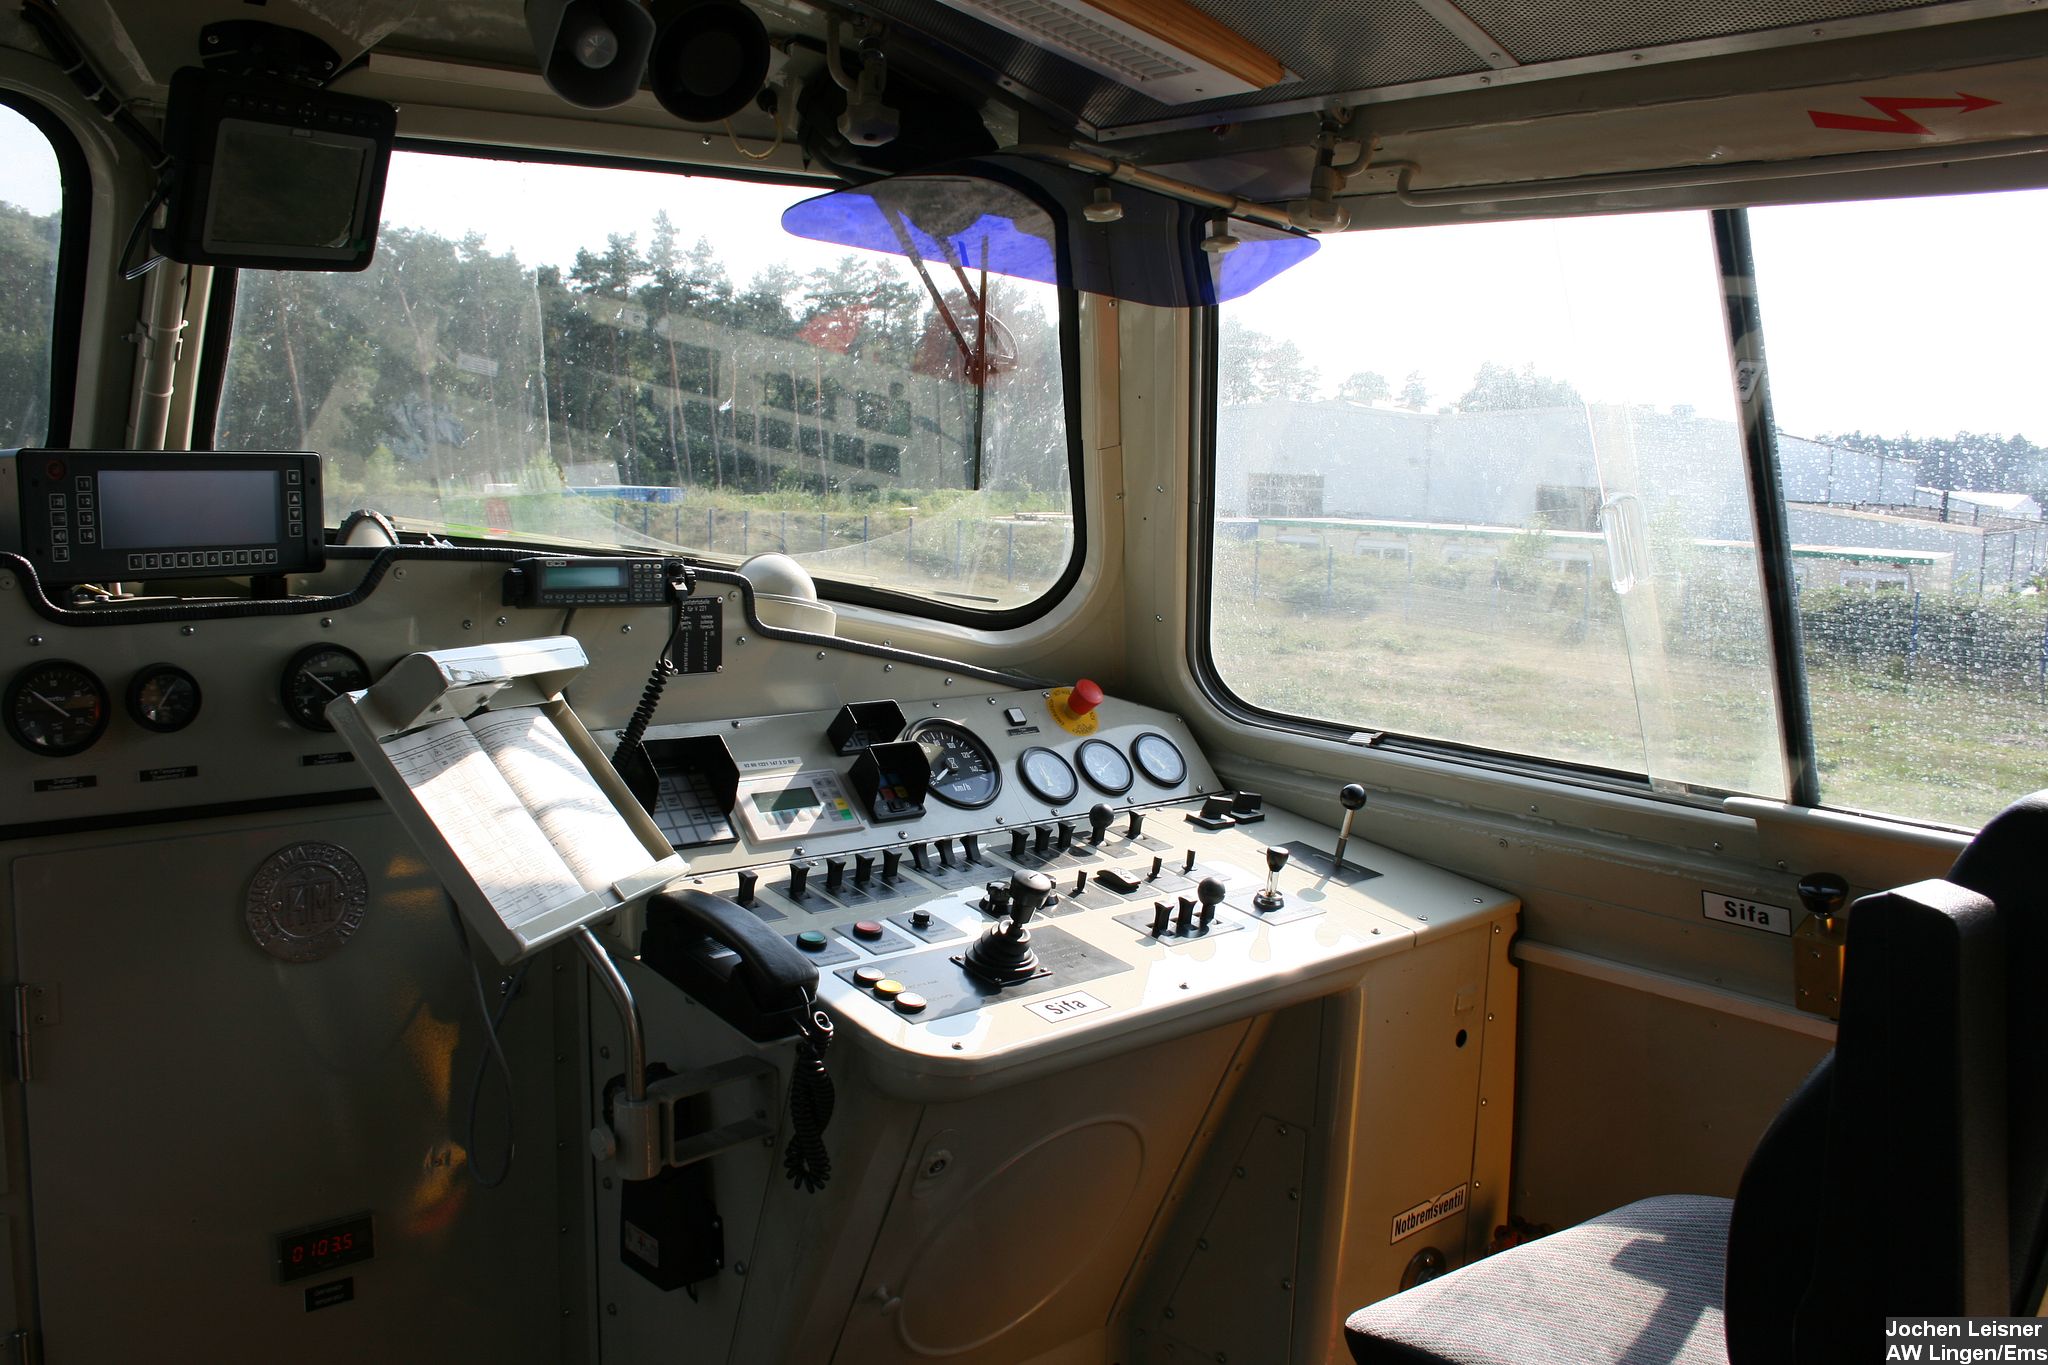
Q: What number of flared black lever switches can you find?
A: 14